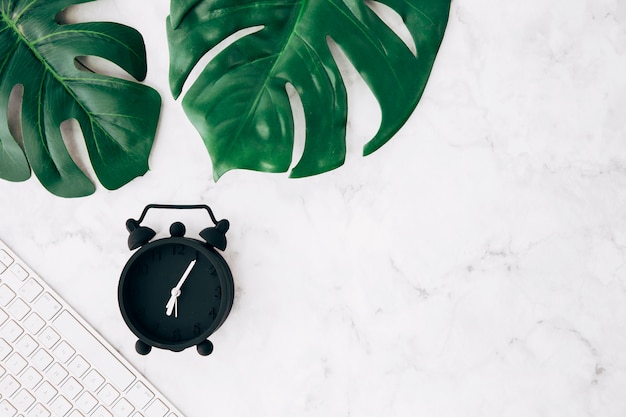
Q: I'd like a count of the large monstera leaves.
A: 2